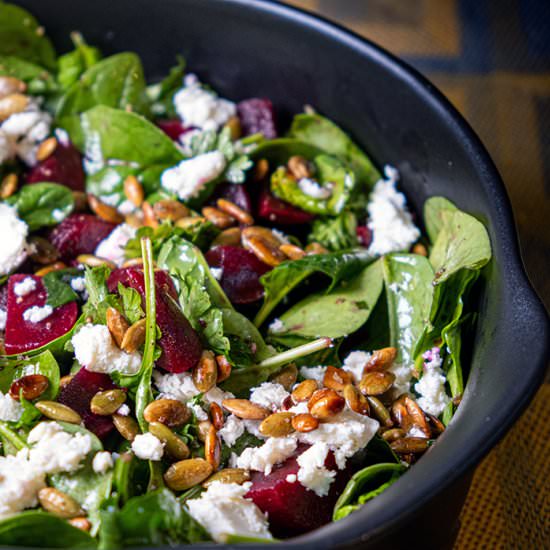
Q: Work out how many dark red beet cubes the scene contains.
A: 12